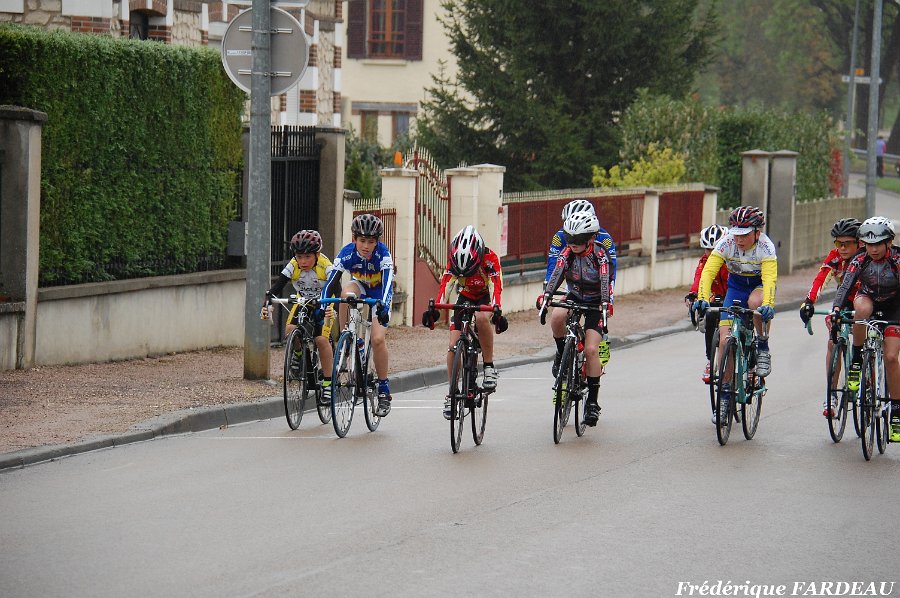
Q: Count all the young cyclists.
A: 9